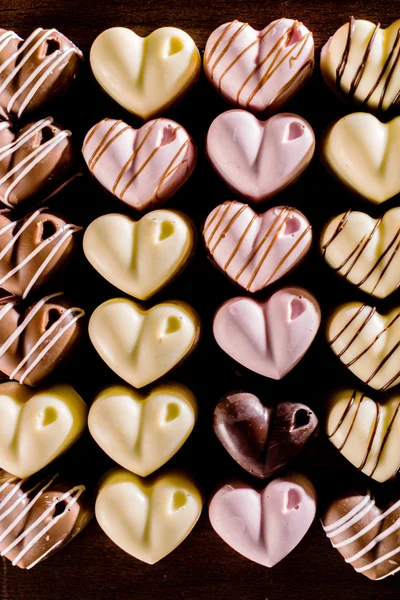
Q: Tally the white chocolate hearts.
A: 11